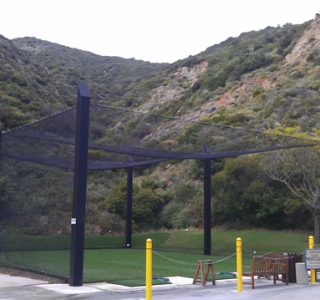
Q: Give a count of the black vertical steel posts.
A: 3